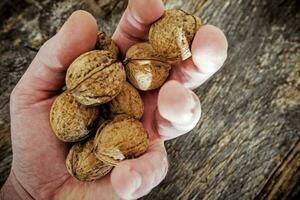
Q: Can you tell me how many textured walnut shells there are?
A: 8